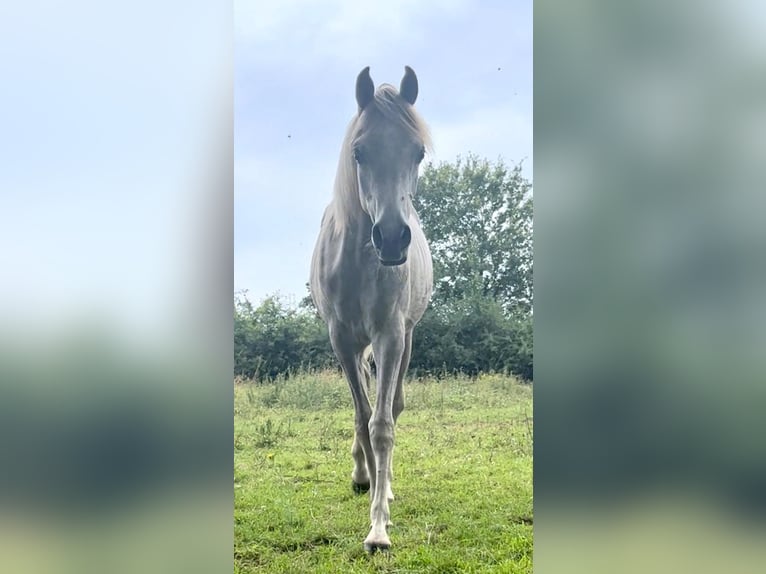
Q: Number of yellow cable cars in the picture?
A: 0